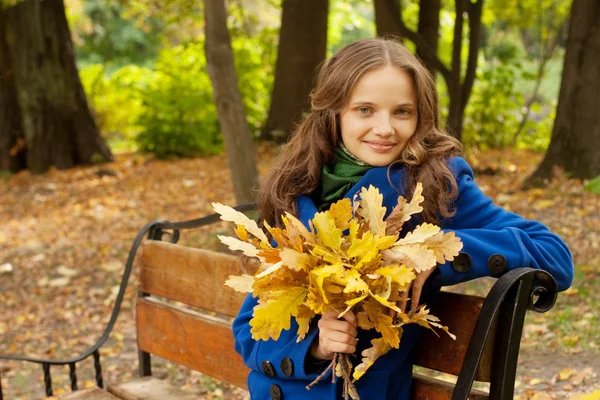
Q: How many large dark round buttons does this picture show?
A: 5